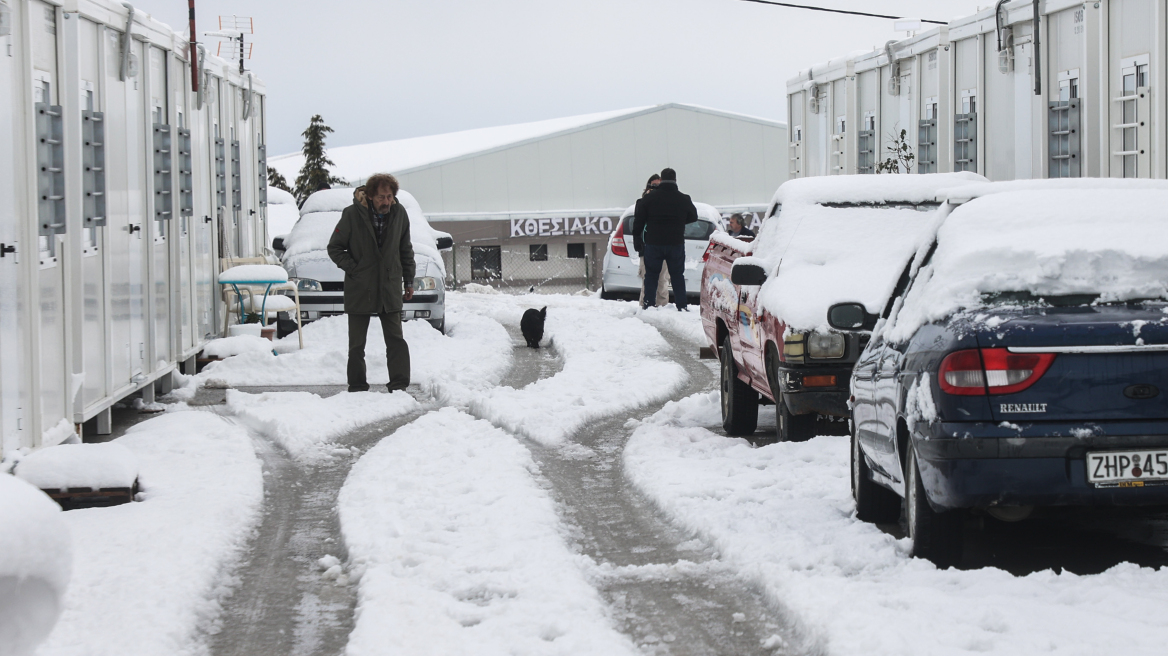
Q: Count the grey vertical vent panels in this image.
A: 11